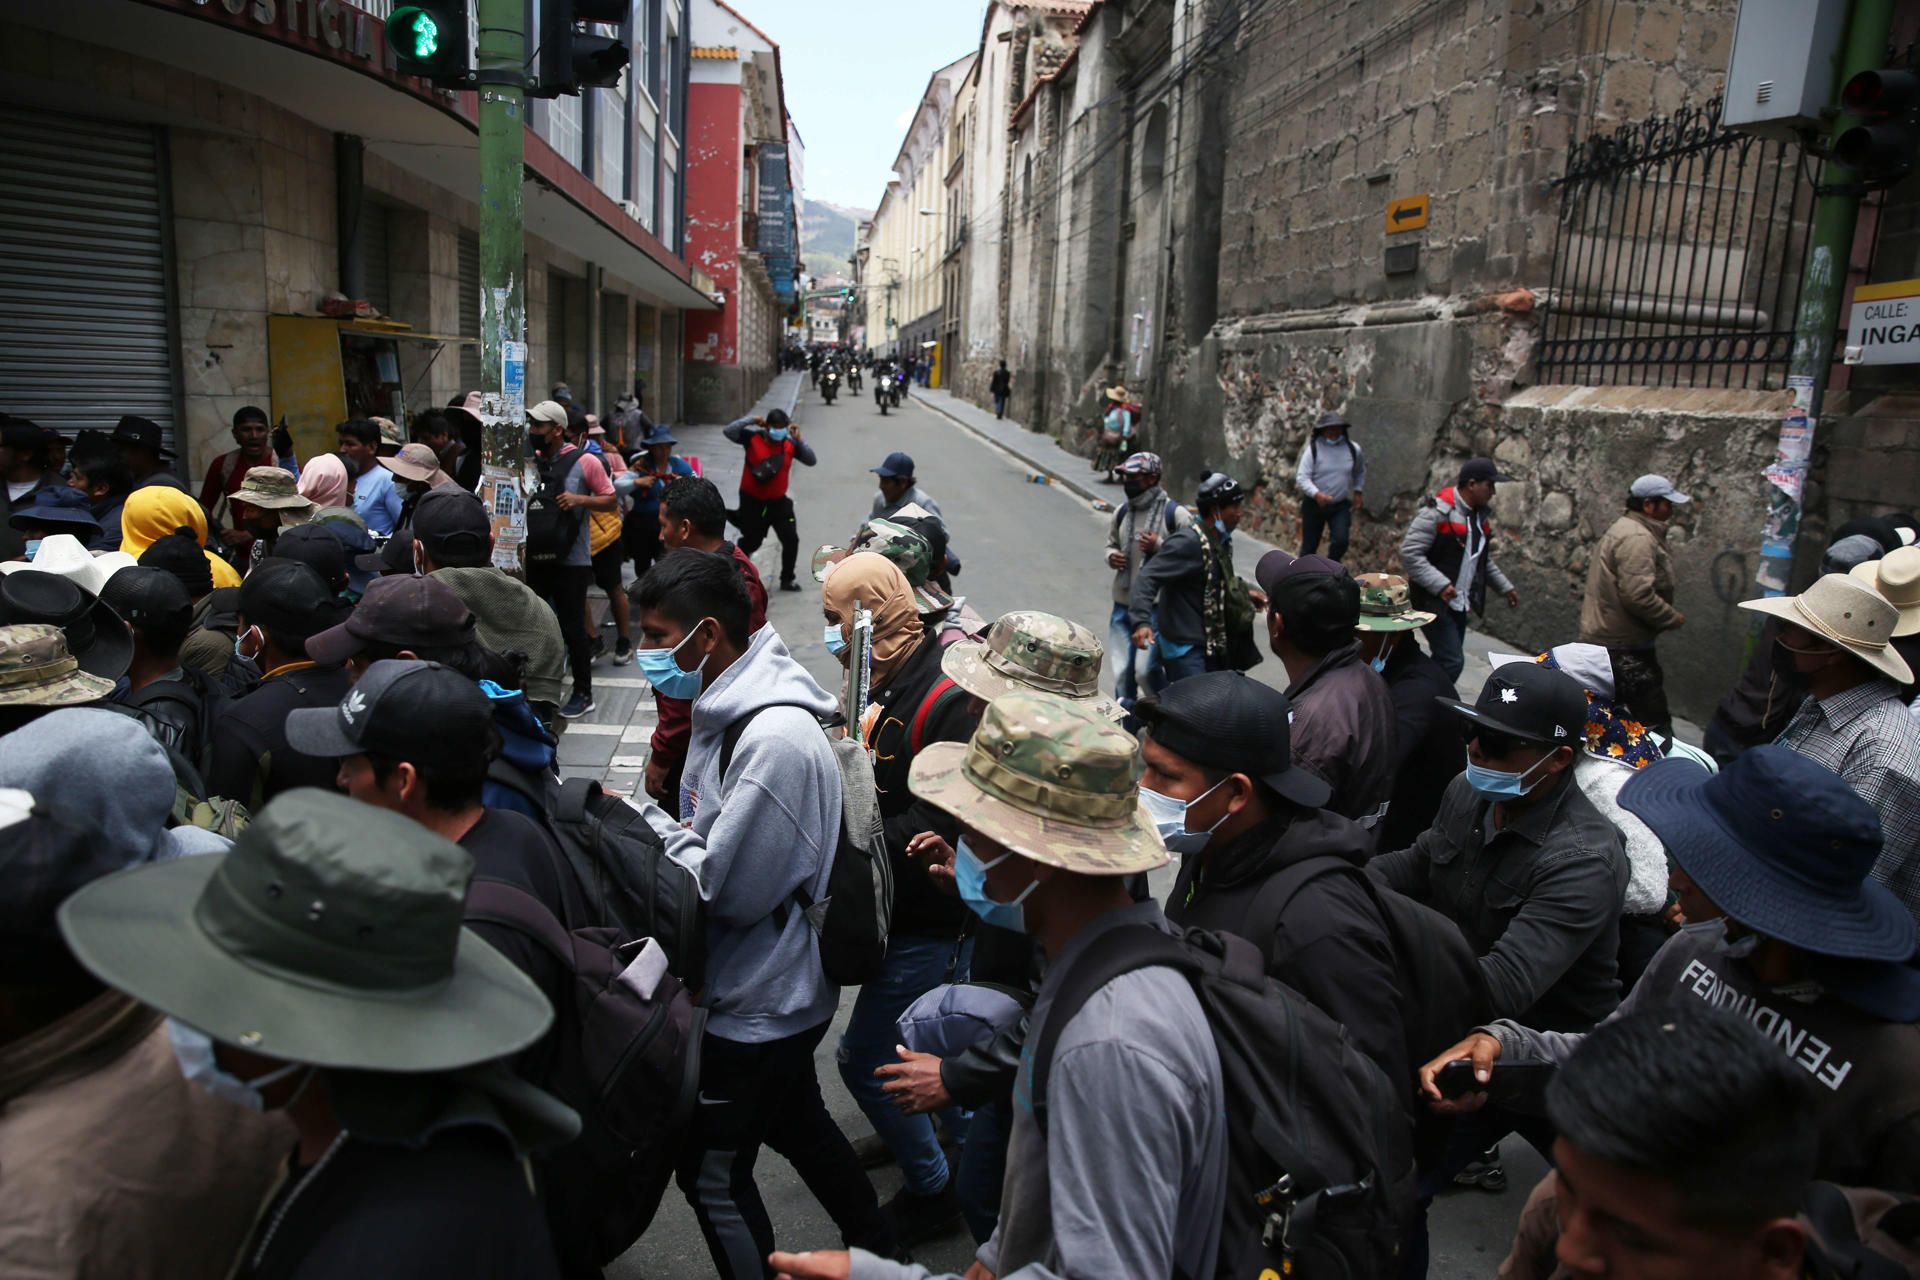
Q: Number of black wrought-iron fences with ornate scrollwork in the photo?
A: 1